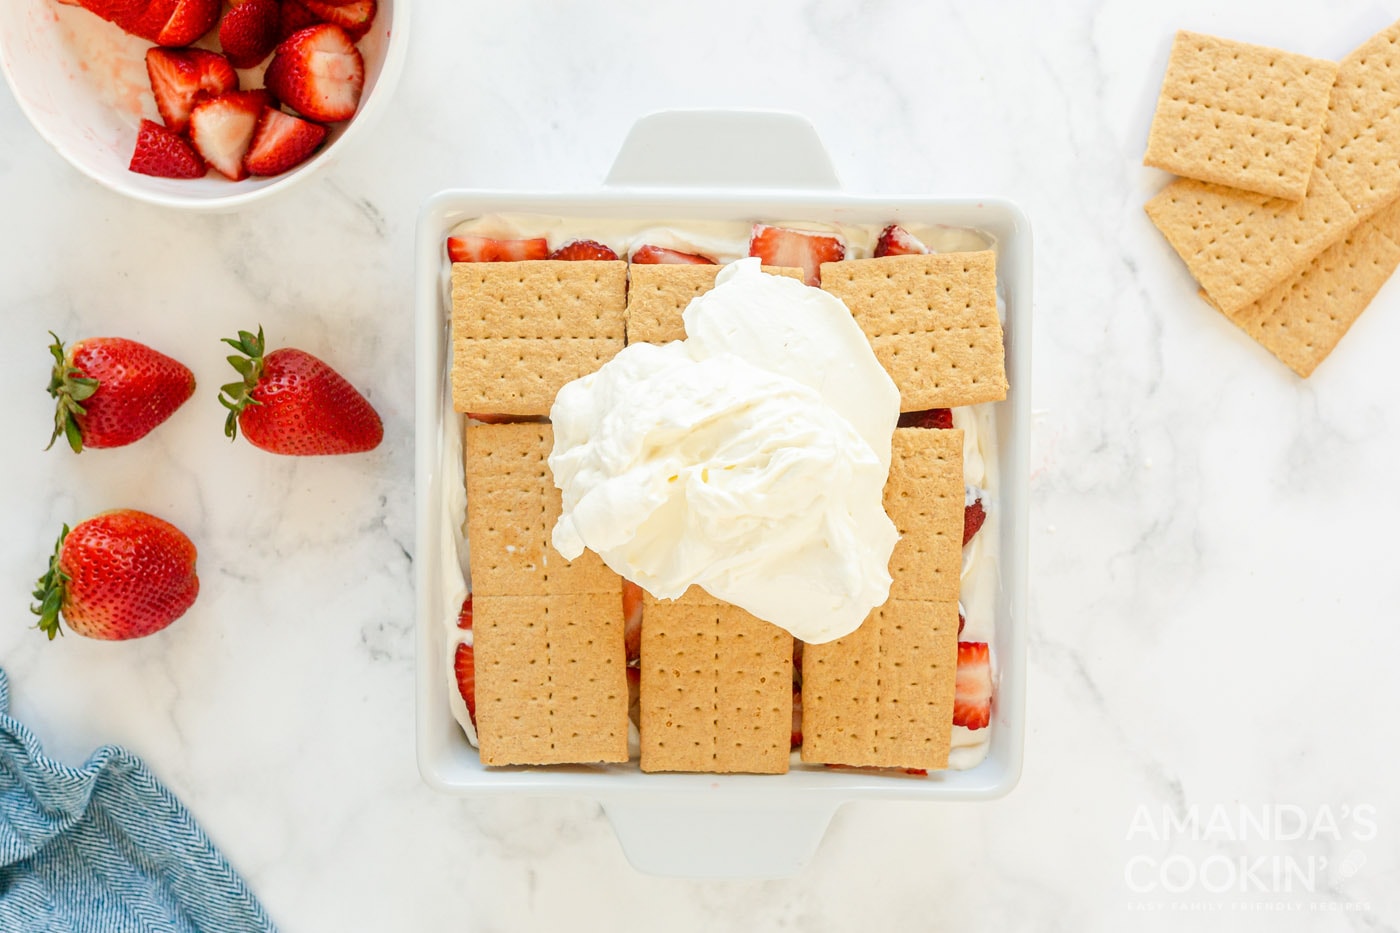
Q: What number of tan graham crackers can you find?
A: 9